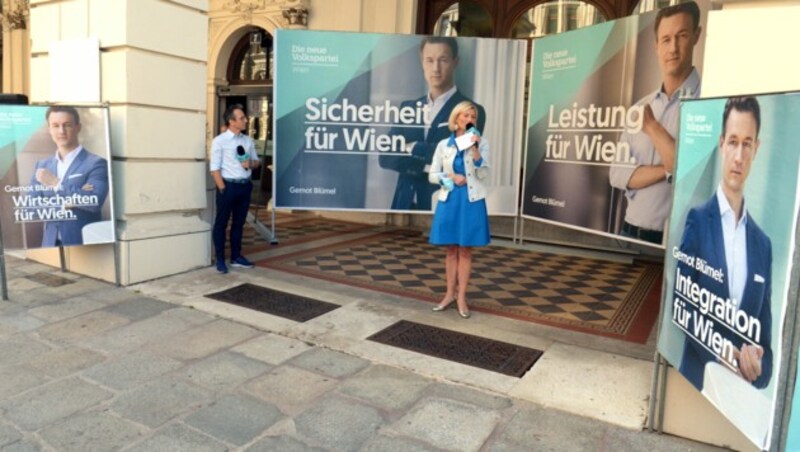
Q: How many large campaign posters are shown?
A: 4